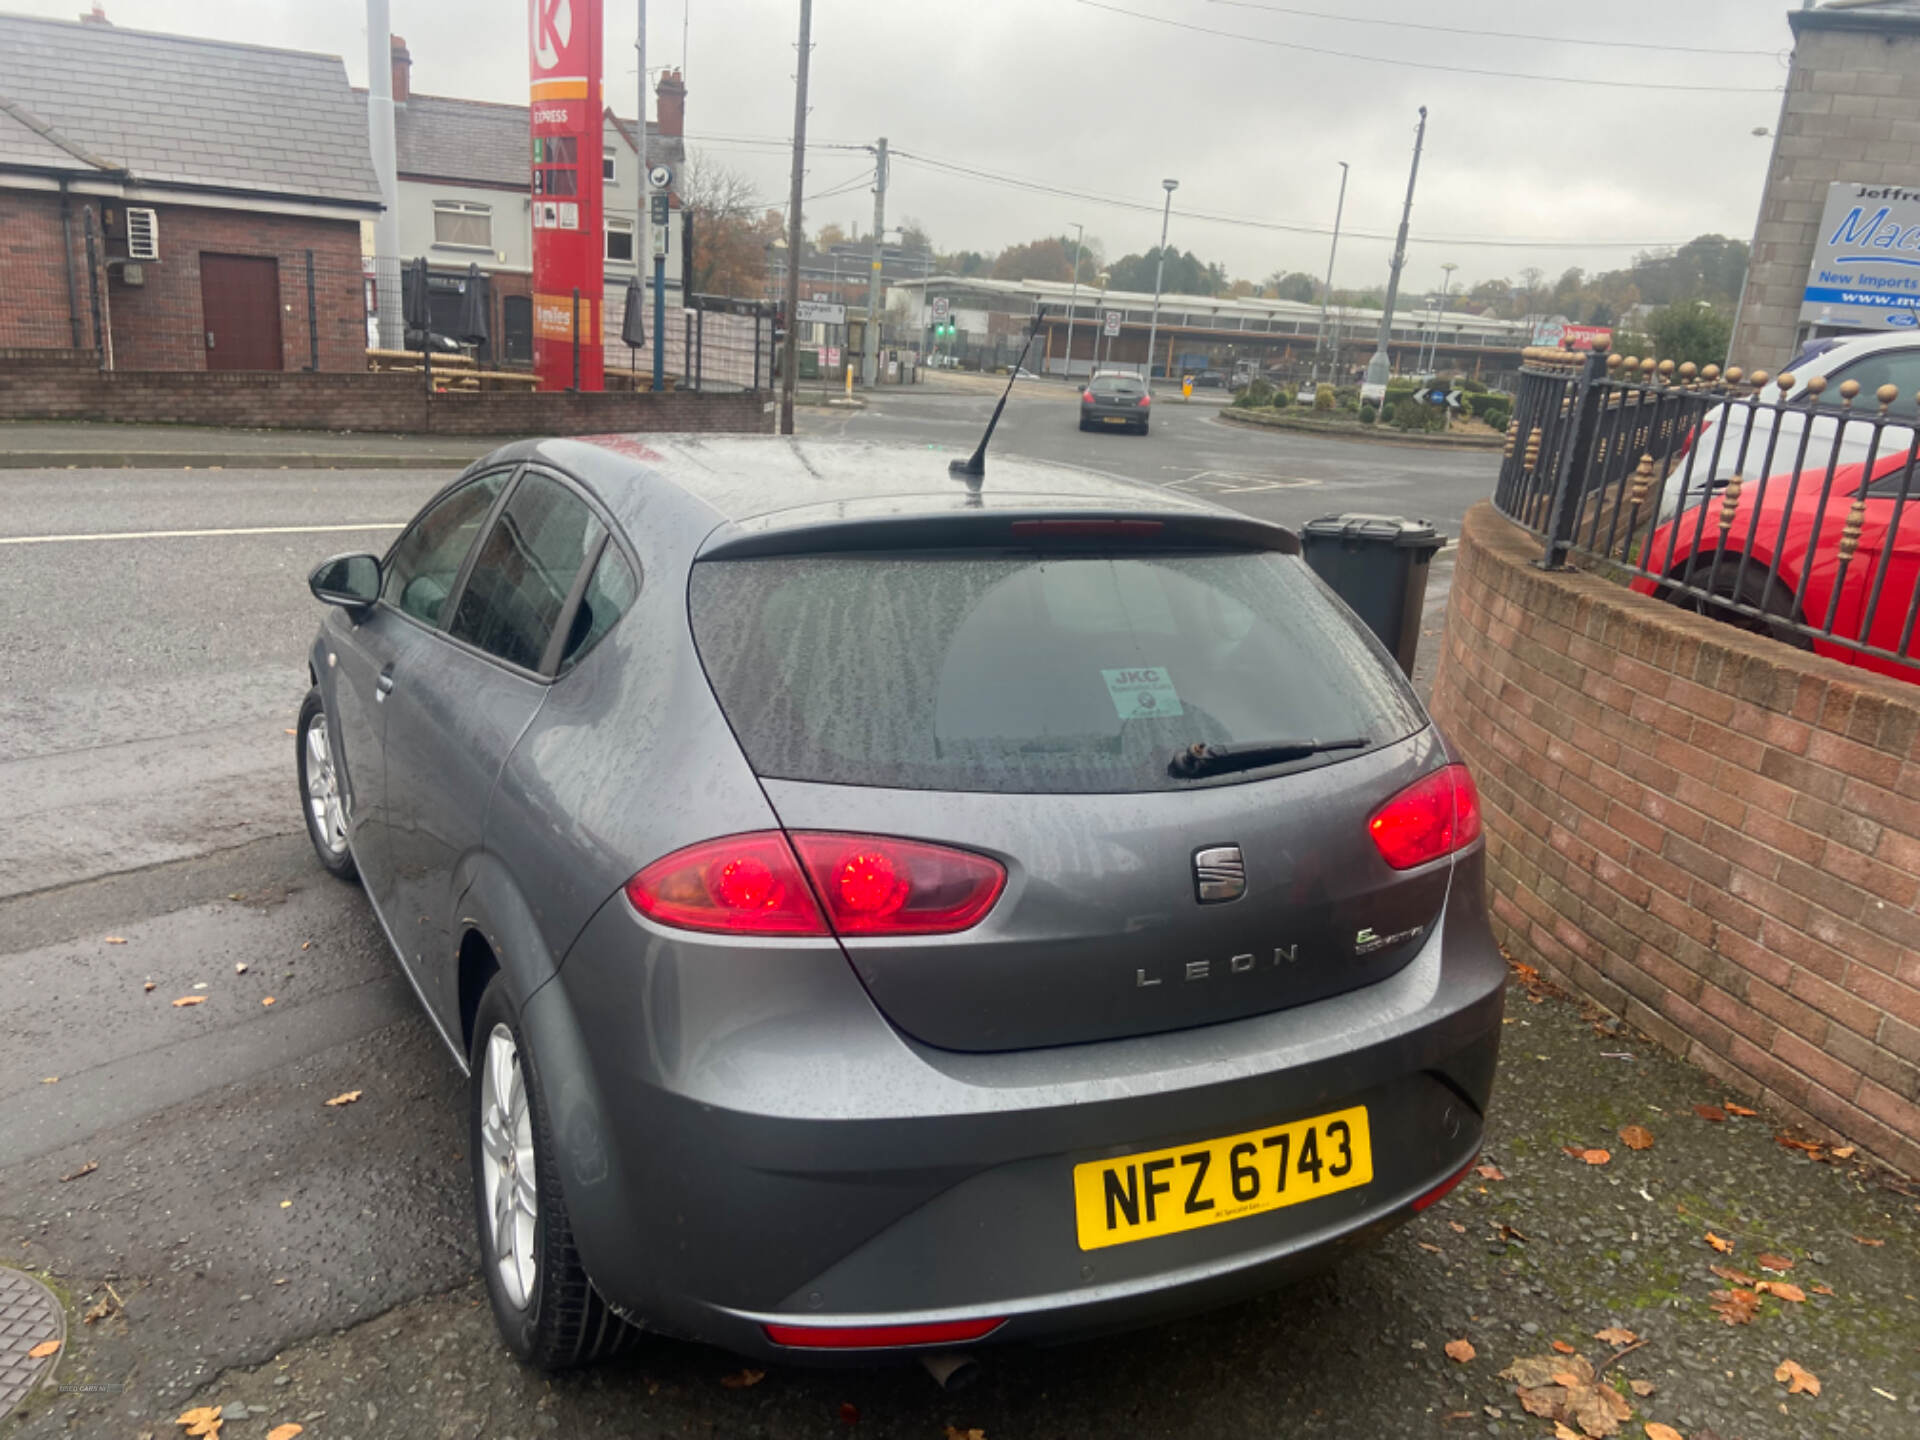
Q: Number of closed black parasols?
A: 3